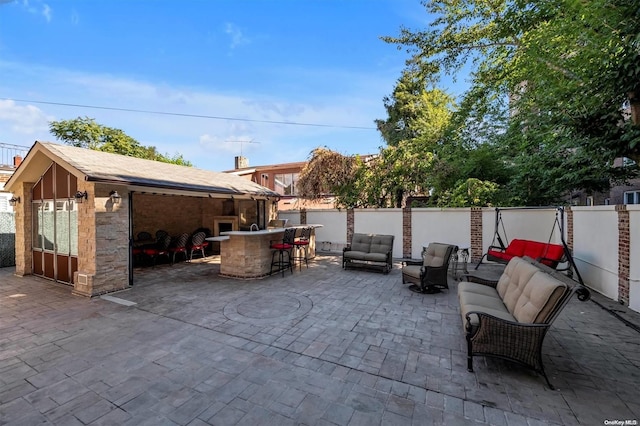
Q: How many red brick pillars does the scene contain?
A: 6